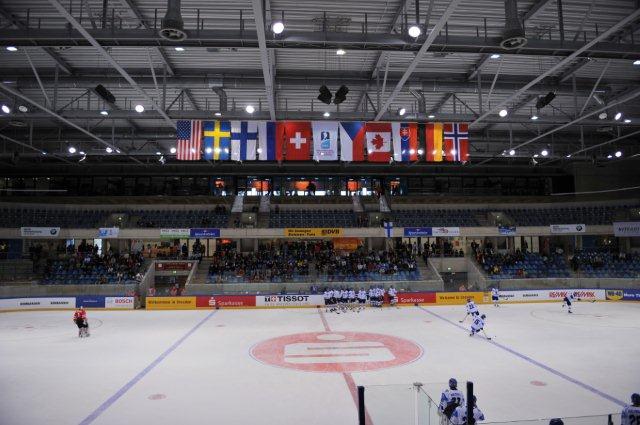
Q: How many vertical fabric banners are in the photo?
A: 11